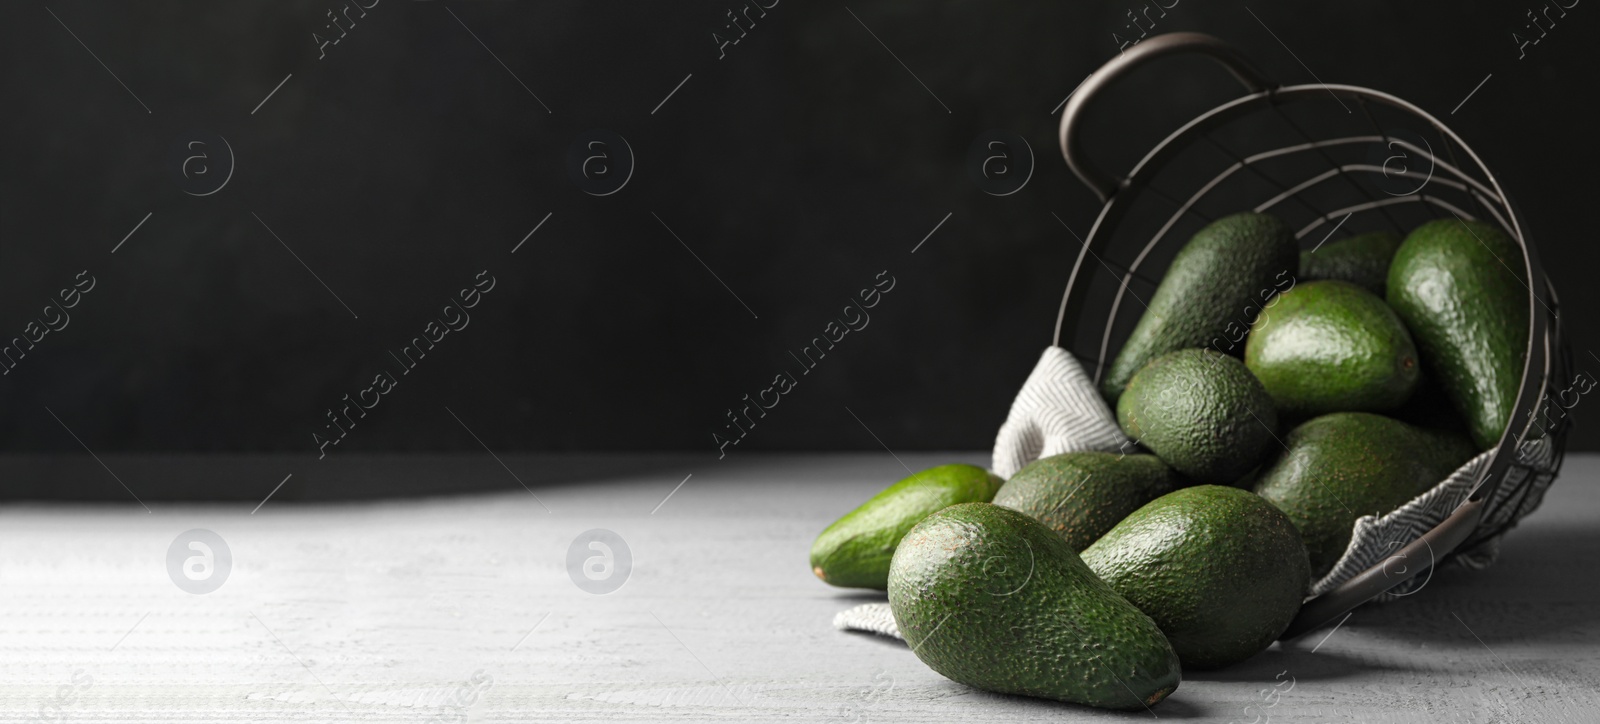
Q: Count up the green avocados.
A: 10